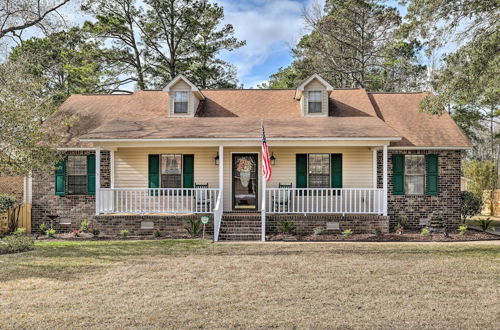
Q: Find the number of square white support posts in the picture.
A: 4